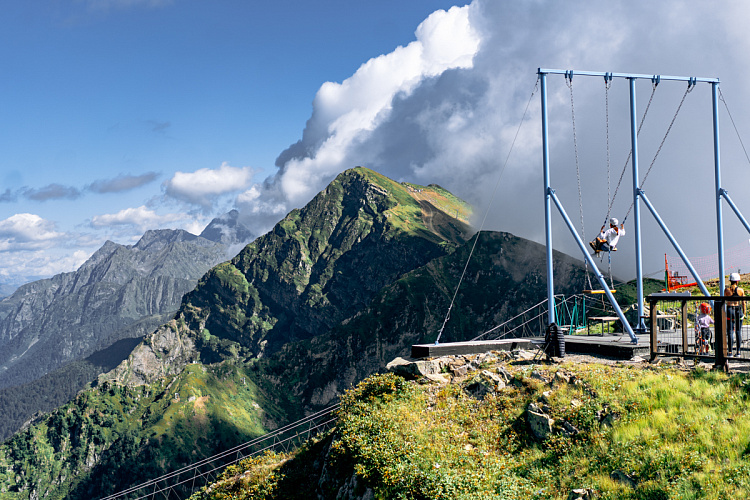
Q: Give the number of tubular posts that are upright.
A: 3